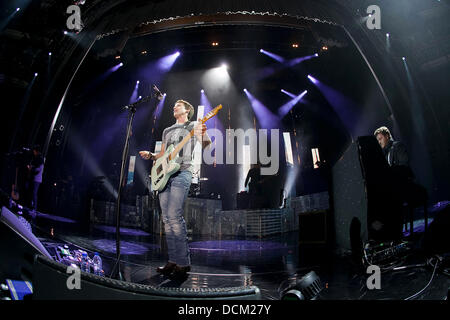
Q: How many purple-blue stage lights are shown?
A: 12